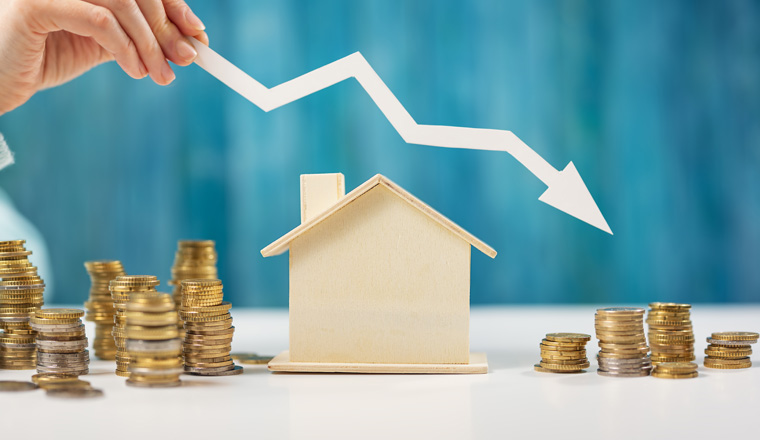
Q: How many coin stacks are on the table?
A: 11